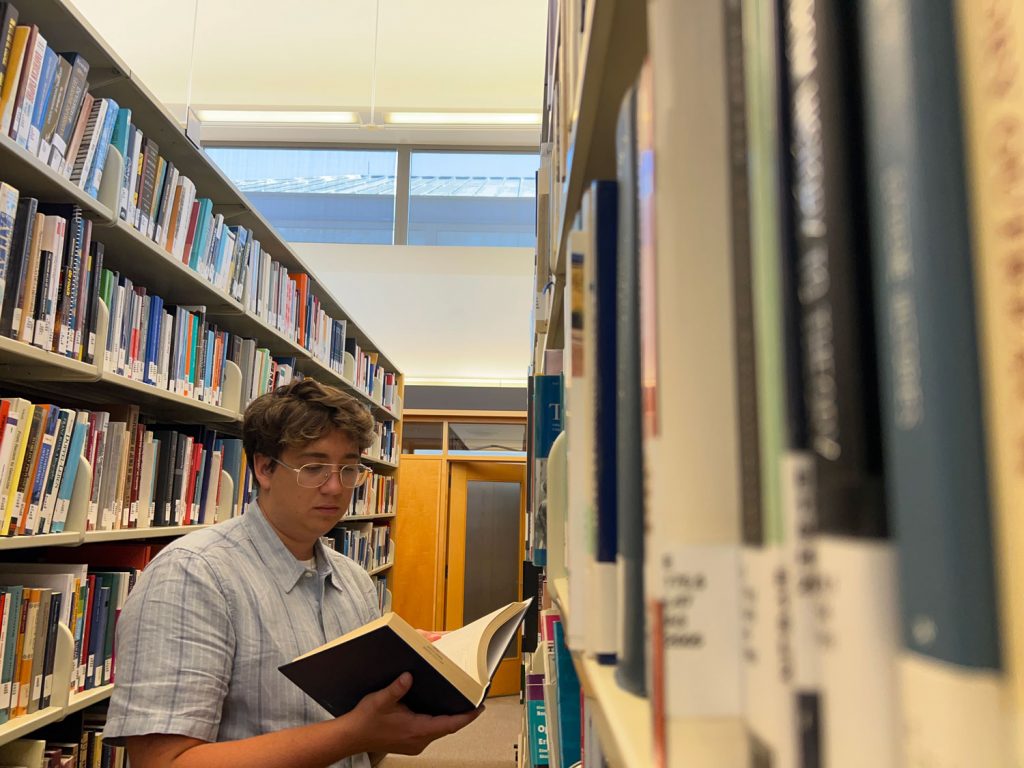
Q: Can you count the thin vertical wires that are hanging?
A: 2